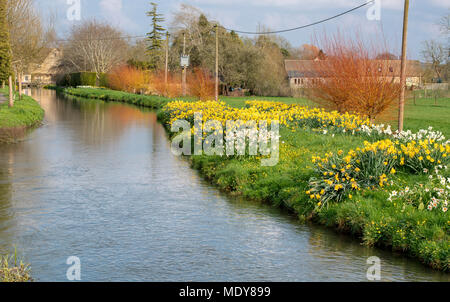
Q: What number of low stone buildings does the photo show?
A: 2